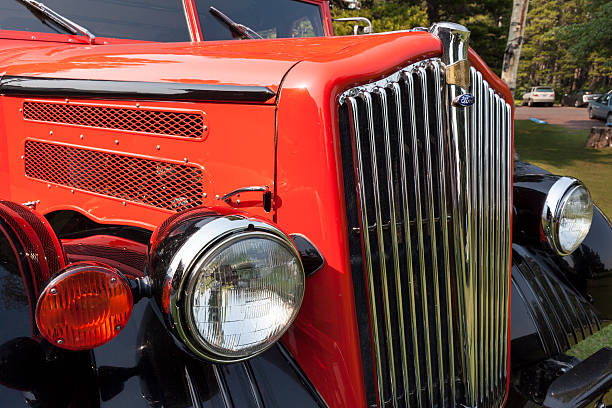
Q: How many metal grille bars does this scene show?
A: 14